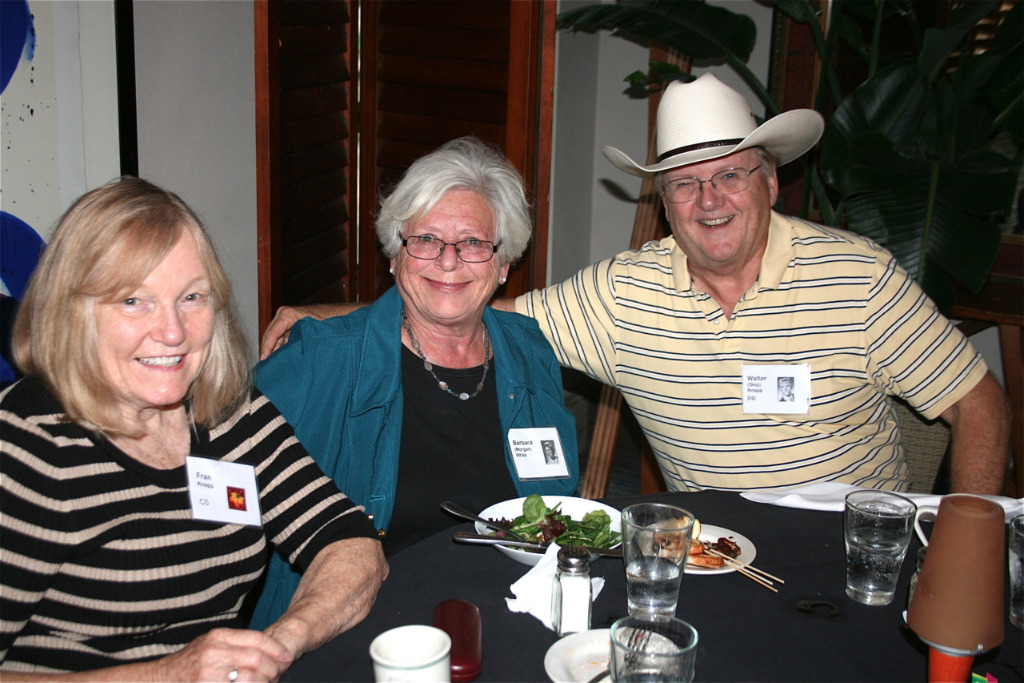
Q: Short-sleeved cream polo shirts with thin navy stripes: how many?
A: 1